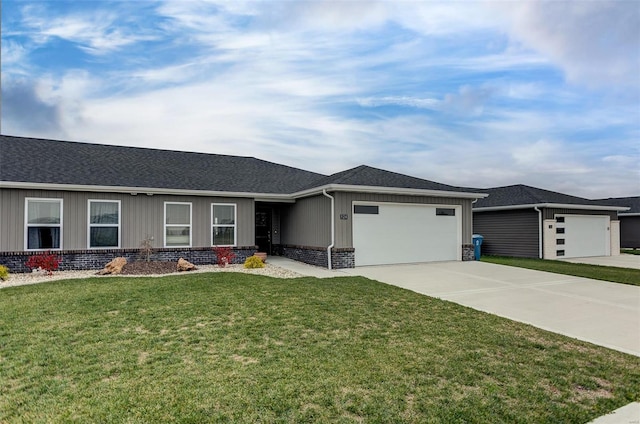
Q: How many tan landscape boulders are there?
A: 2